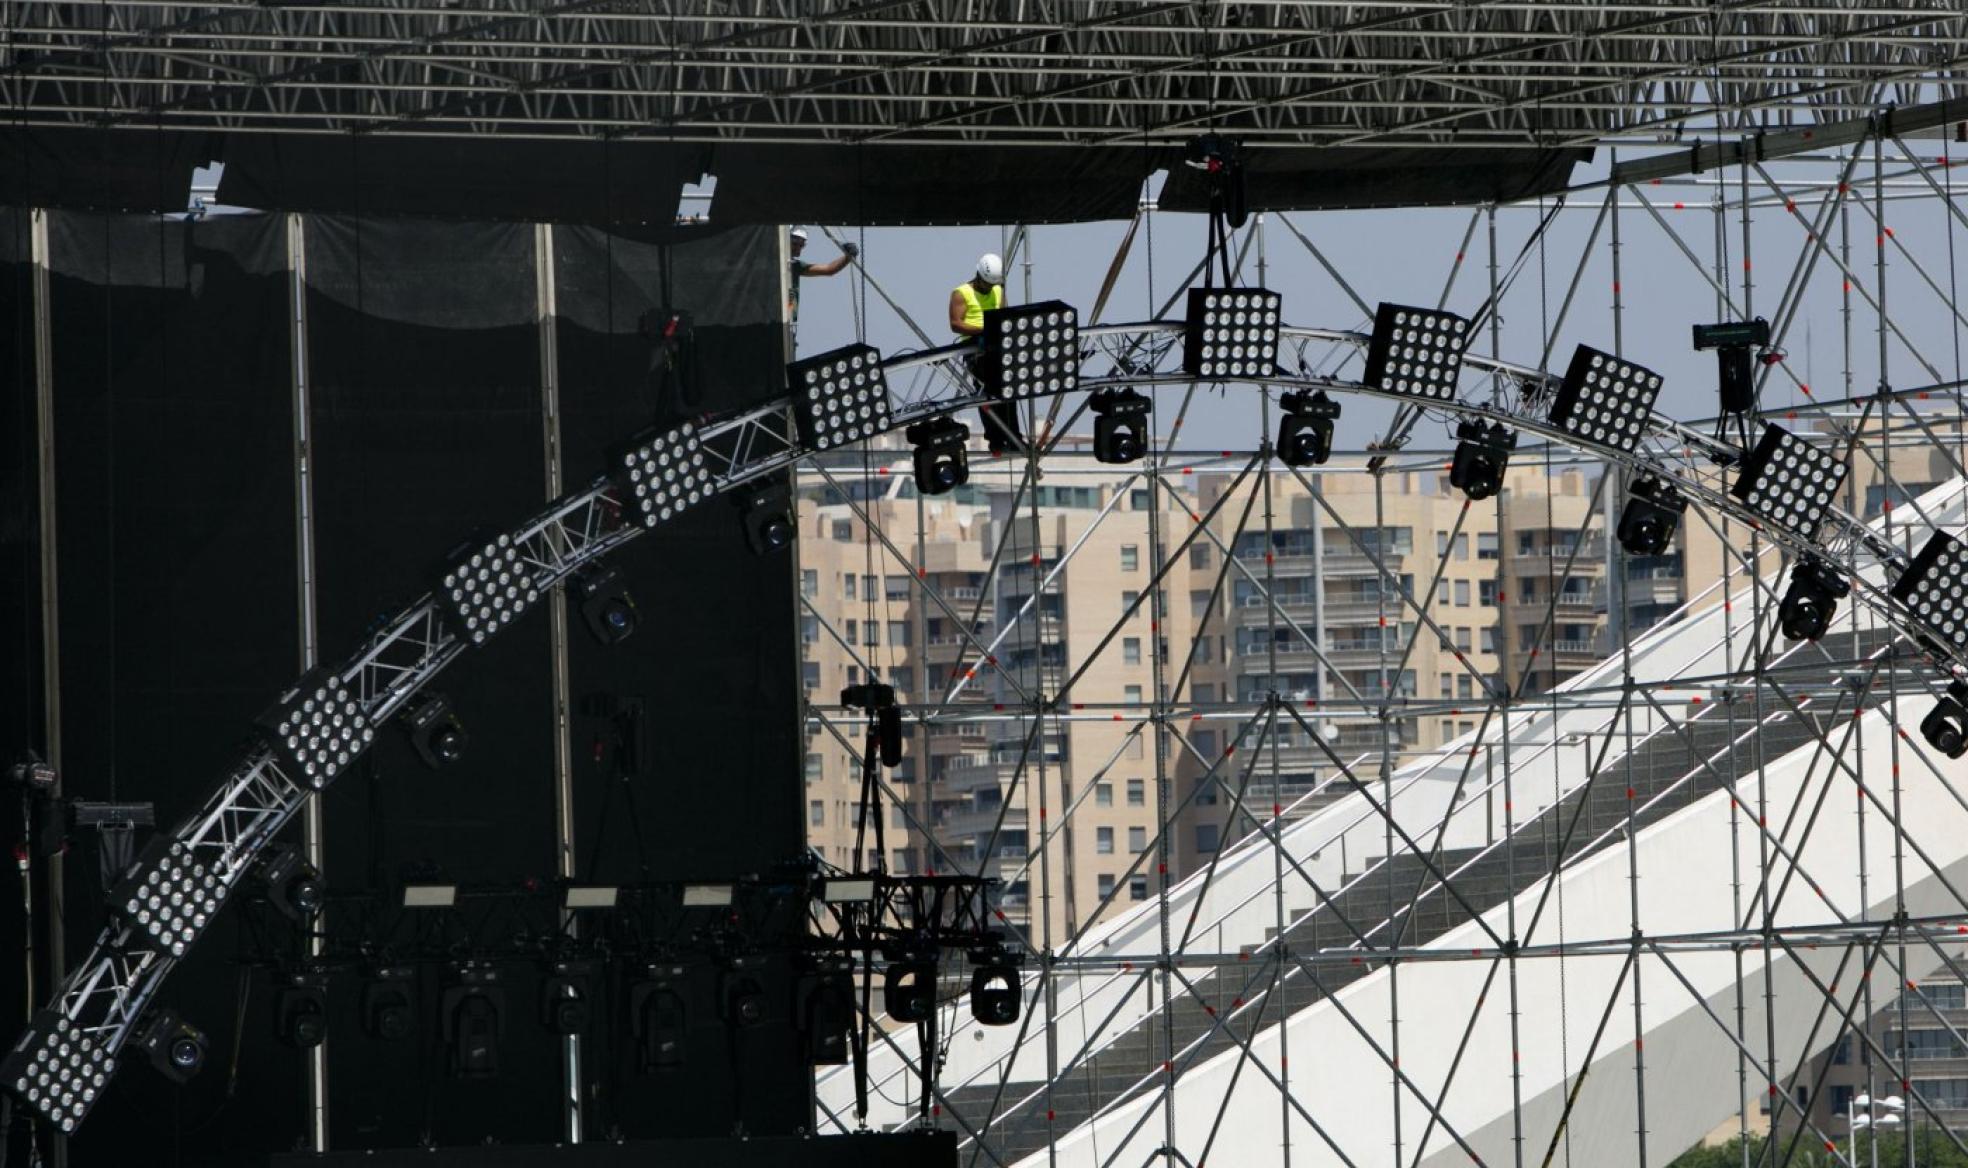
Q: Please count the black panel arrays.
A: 12